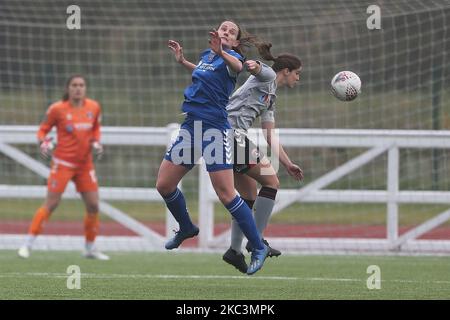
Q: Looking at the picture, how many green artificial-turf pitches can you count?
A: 1